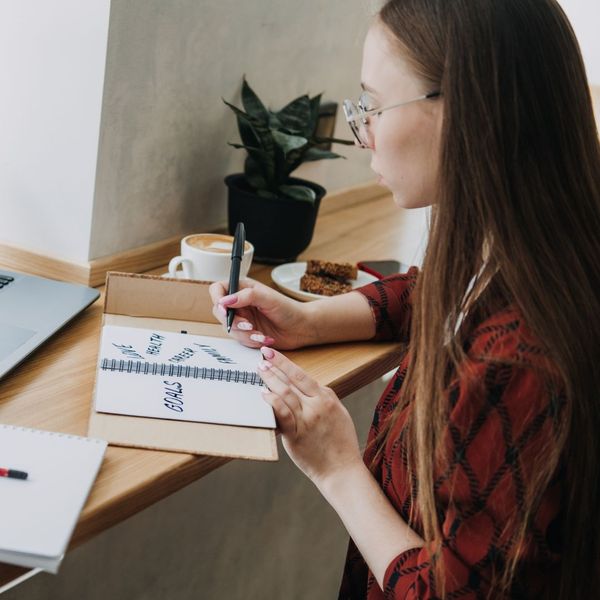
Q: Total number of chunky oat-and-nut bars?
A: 2